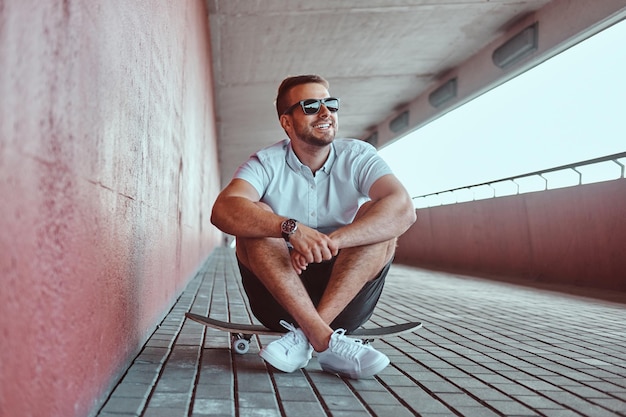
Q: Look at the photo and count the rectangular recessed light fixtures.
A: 4